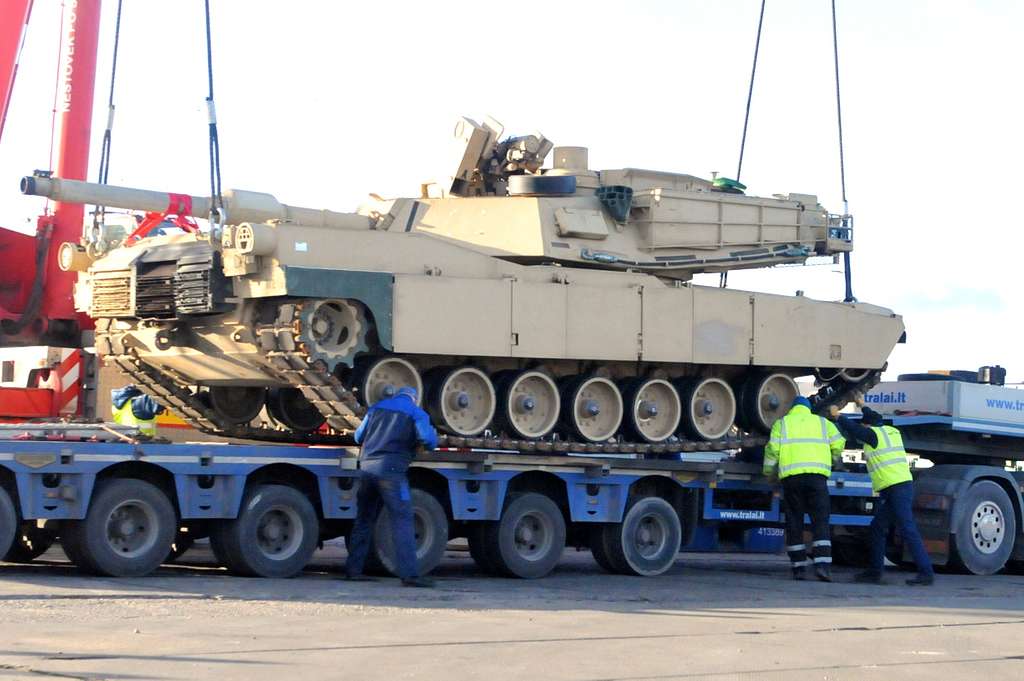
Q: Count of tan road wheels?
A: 7